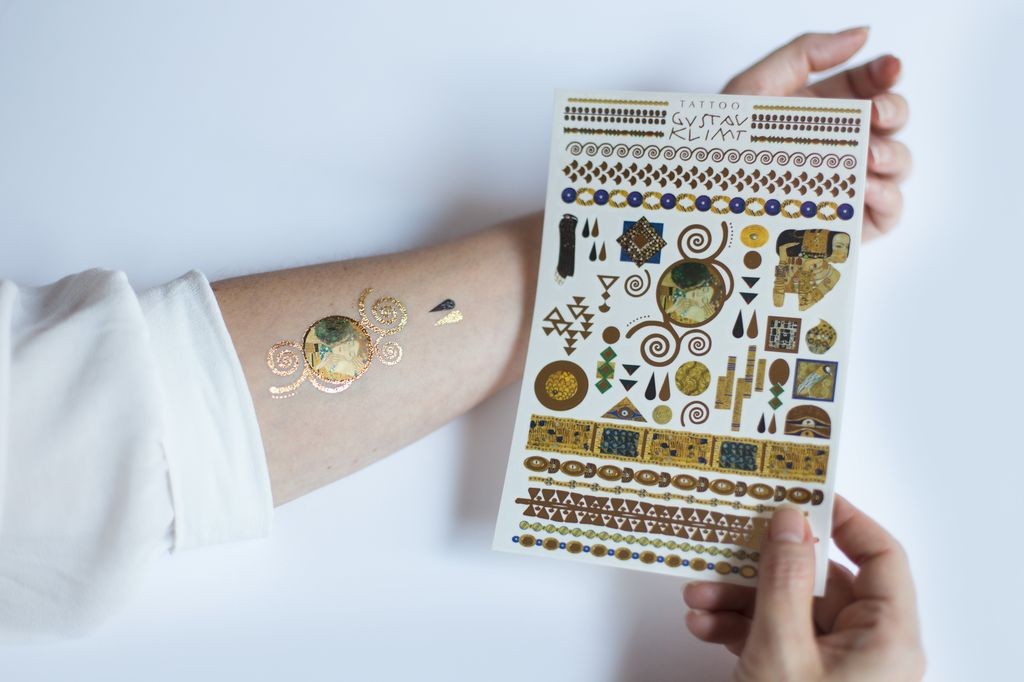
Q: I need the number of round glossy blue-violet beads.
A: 9